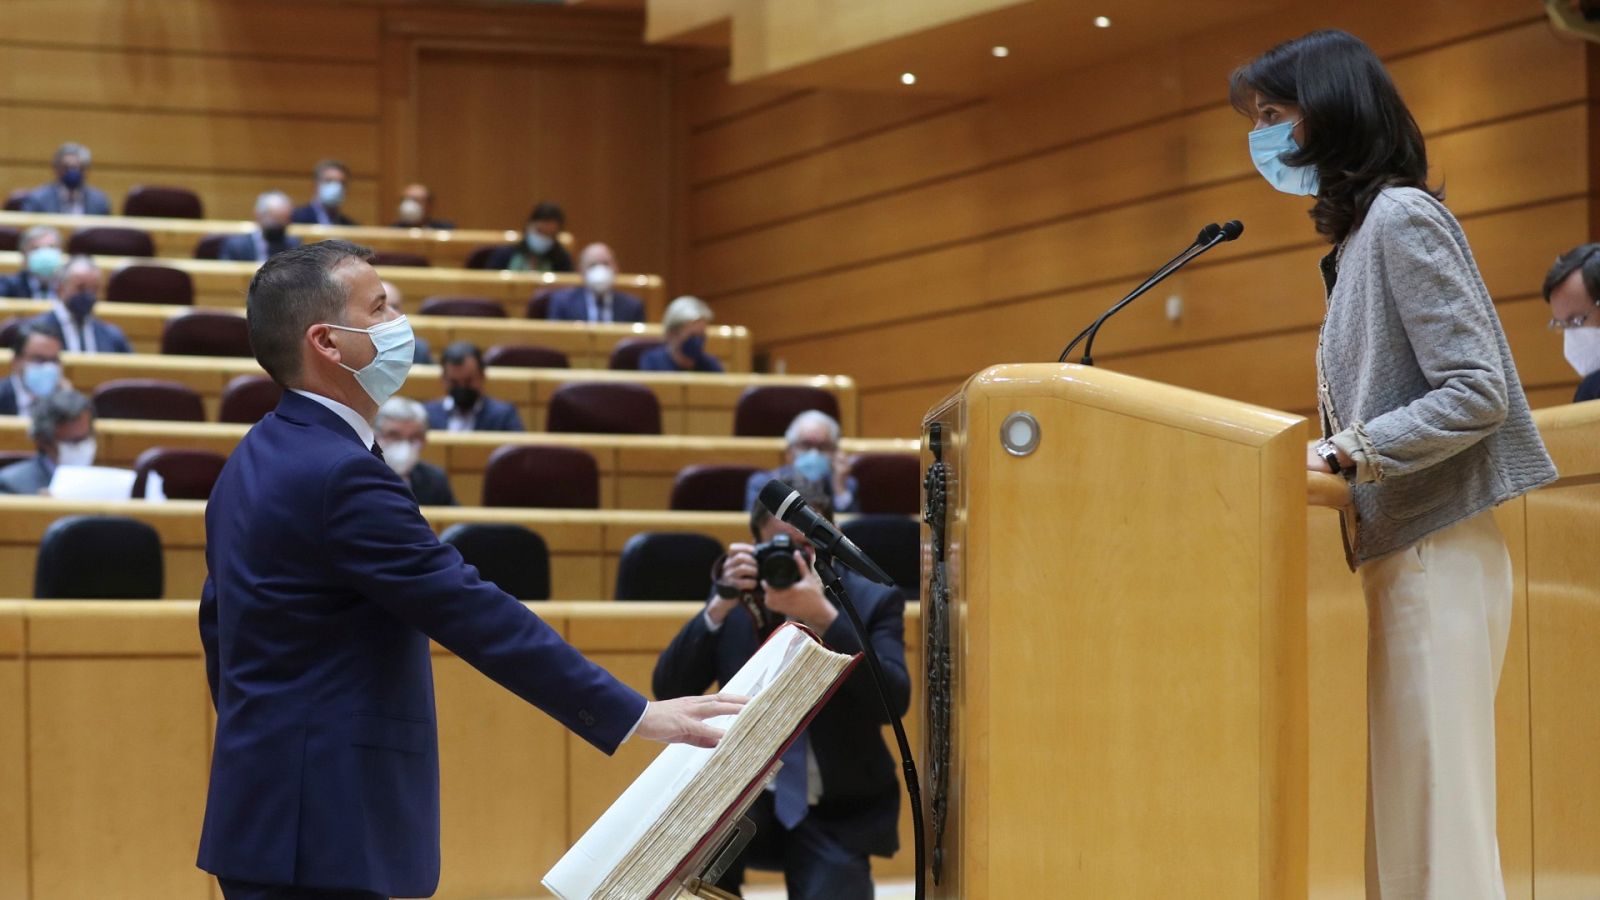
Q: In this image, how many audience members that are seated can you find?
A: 15